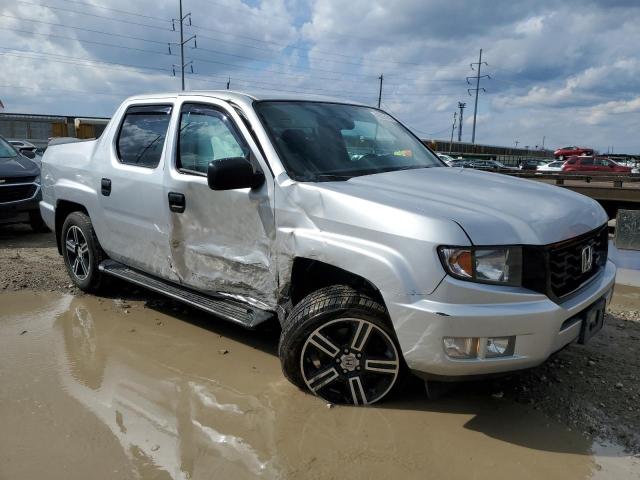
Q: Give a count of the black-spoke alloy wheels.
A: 2